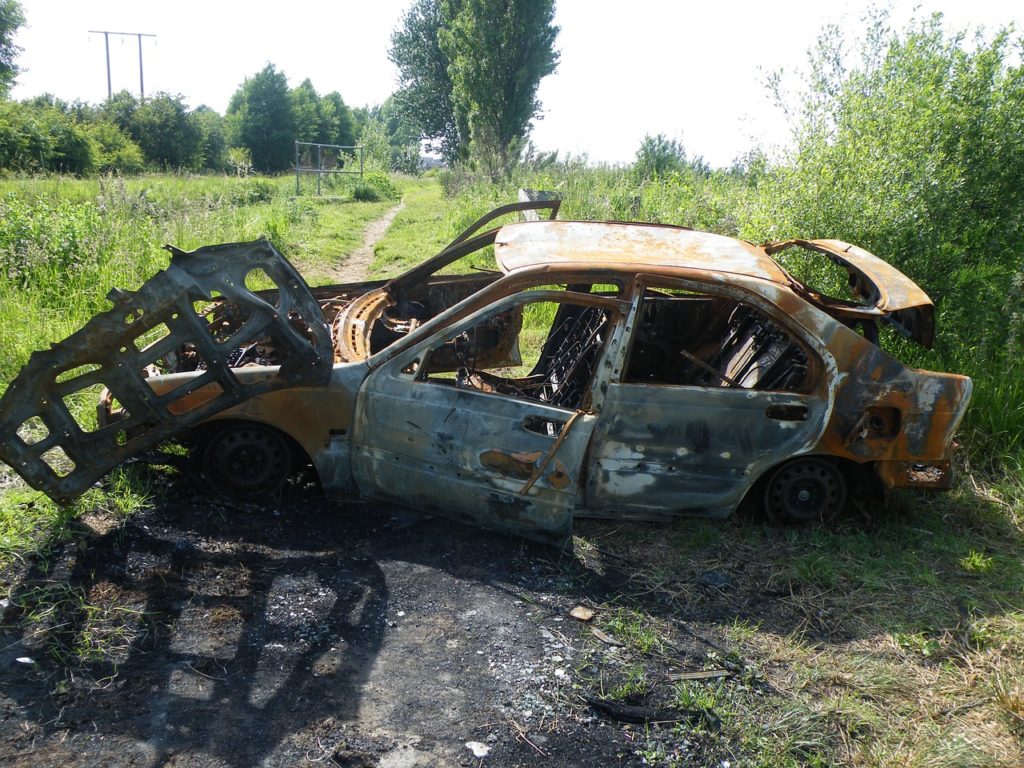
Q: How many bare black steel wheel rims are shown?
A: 2